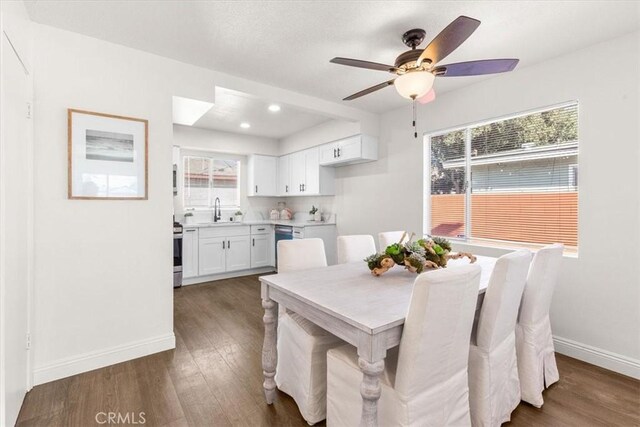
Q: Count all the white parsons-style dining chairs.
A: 6